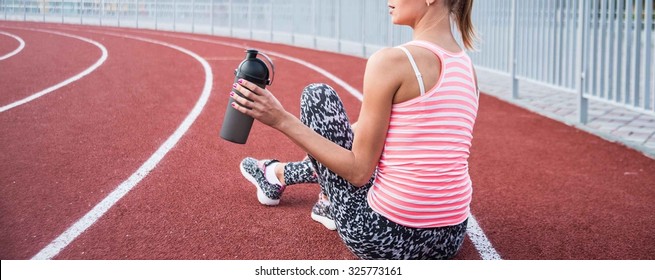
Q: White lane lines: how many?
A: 4